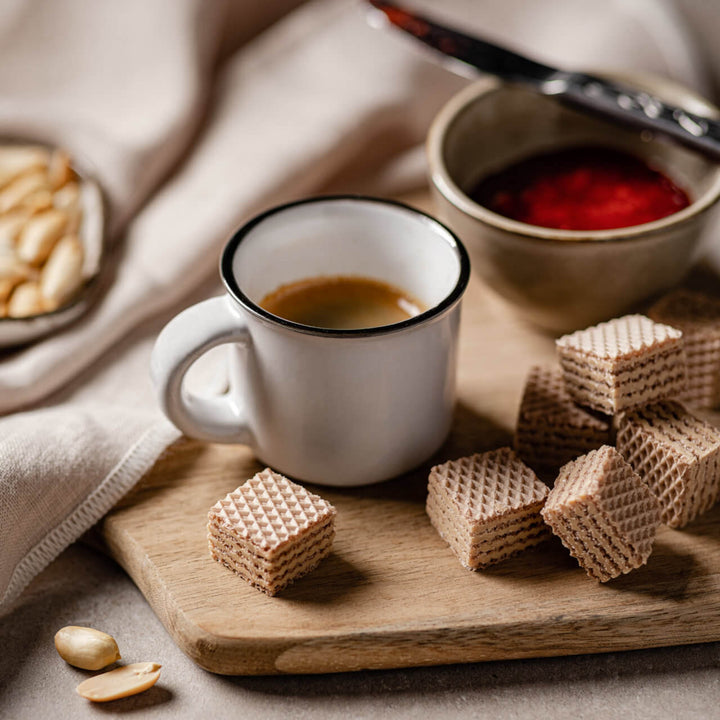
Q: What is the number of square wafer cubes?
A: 7